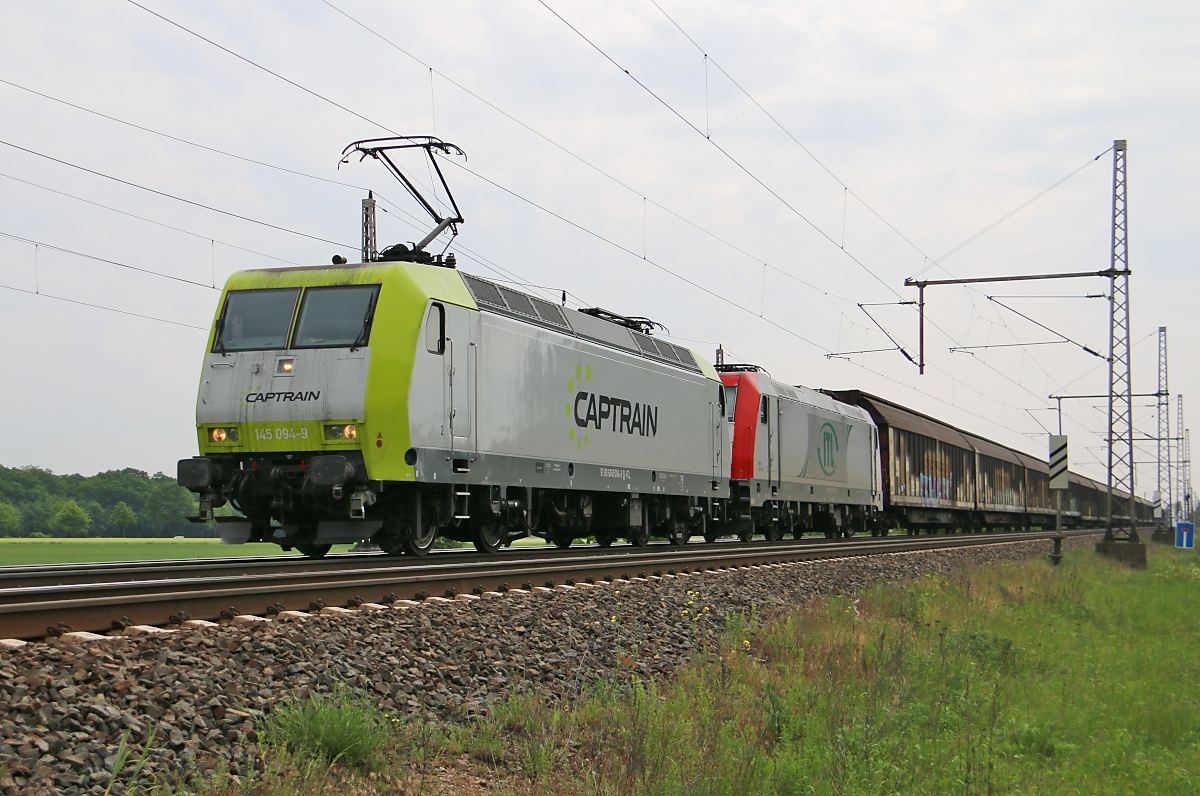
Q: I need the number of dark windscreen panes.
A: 2